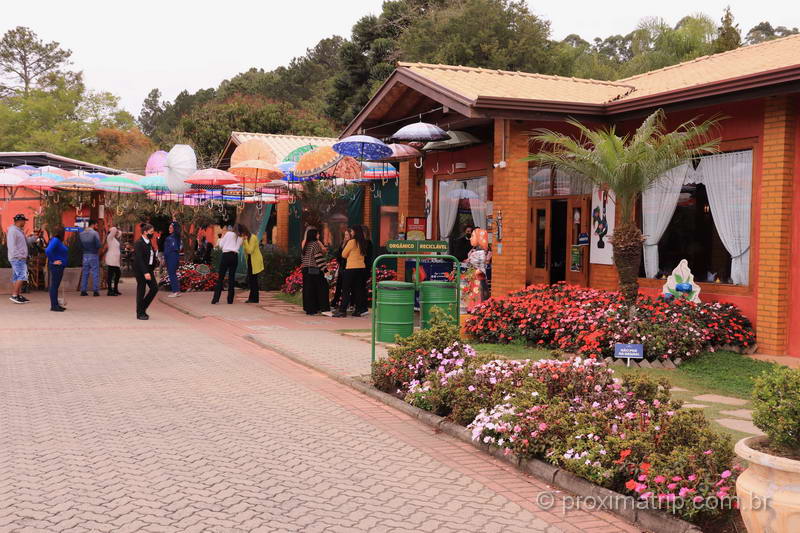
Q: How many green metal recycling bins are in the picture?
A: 2